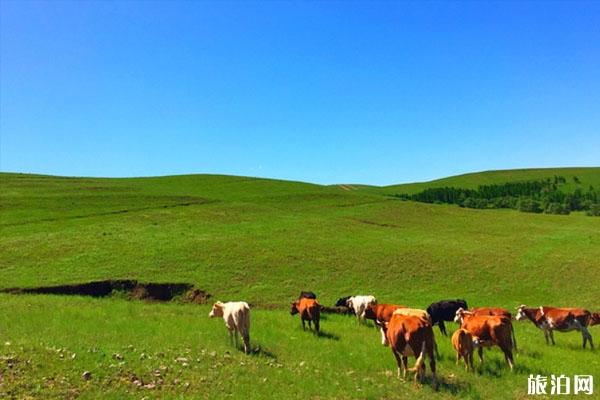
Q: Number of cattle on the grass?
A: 14